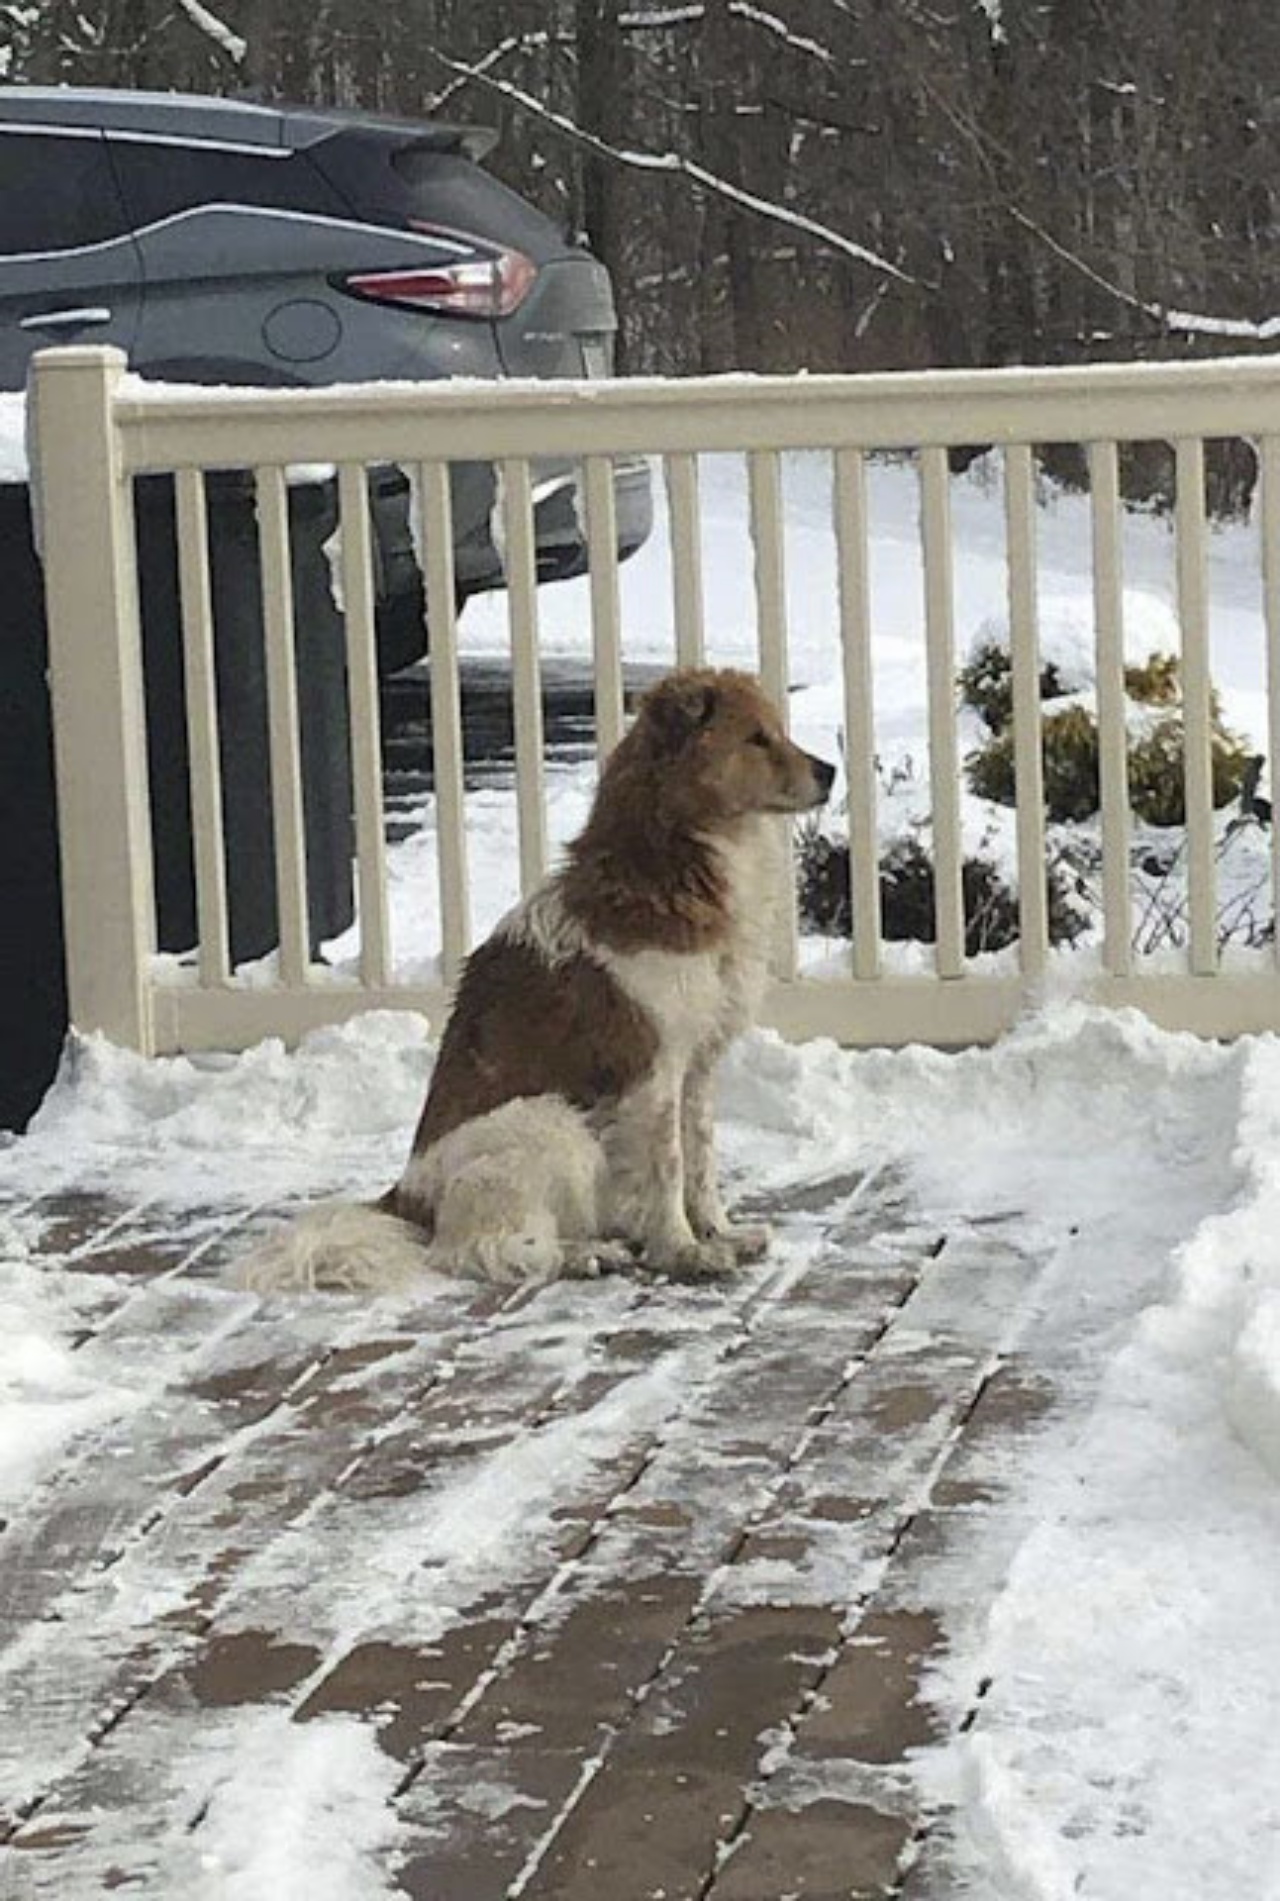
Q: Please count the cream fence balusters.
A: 14